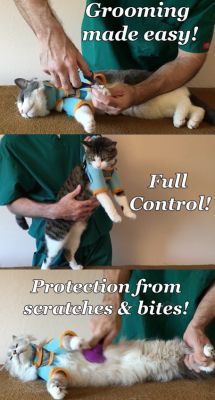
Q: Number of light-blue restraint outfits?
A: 3